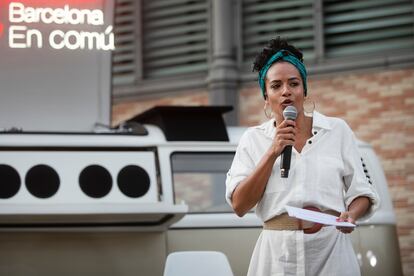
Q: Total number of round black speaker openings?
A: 4